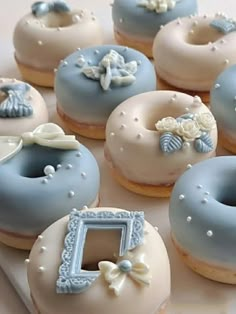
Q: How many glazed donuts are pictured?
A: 10